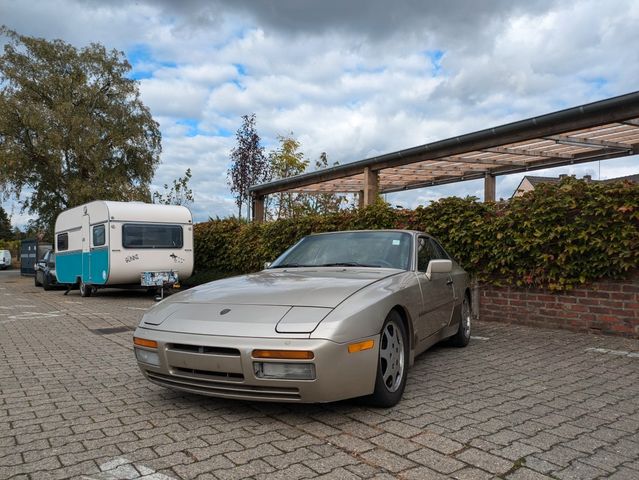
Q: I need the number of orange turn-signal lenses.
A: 3